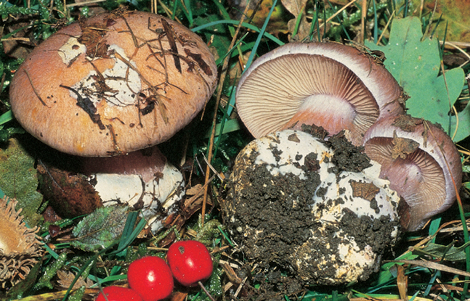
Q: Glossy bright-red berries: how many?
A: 3